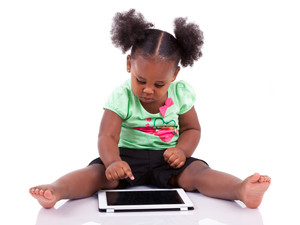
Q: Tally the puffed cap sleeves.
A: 2